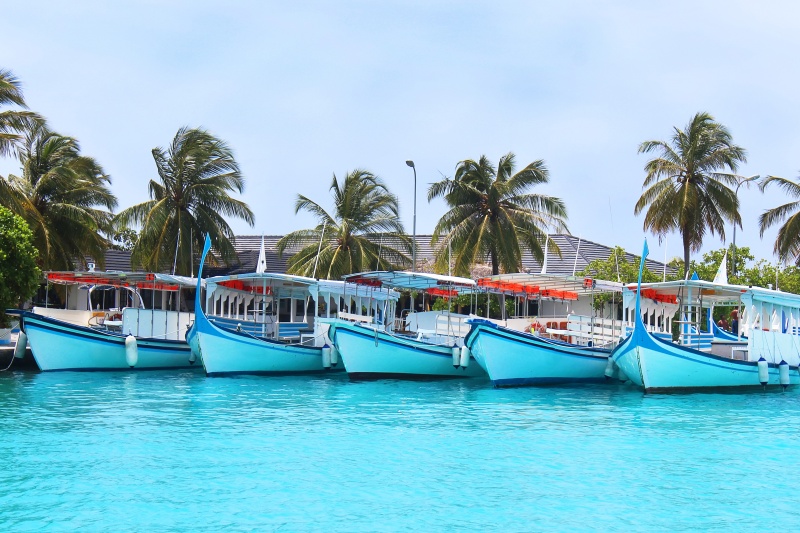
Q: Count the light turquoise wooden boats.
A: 5